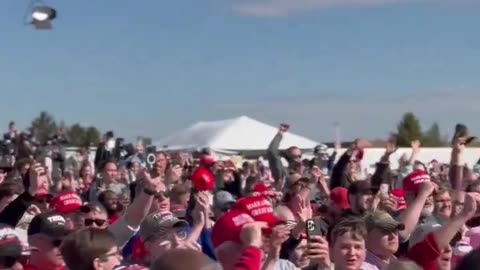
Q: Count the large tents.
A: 1